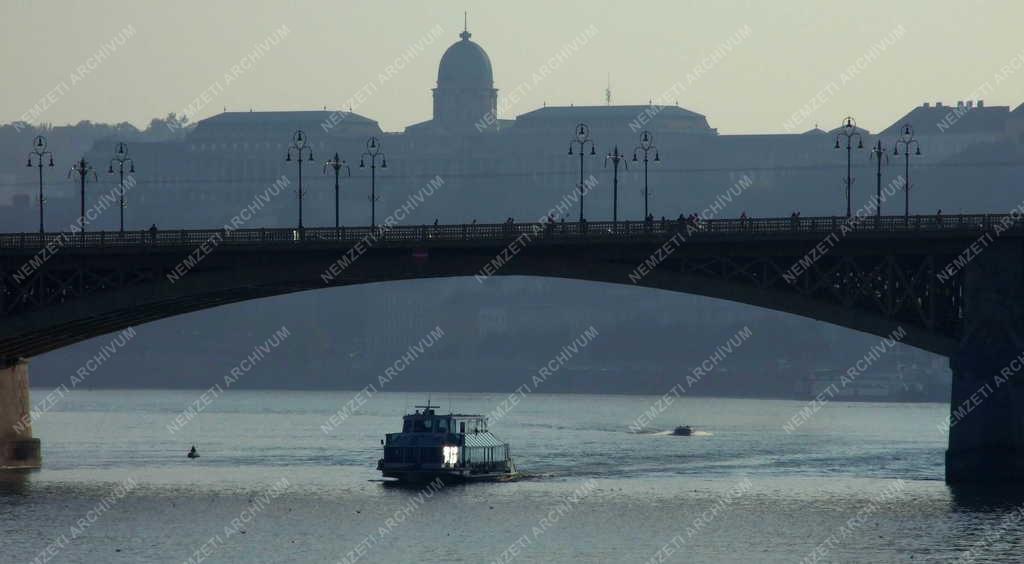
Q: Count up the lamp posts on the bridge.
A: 12